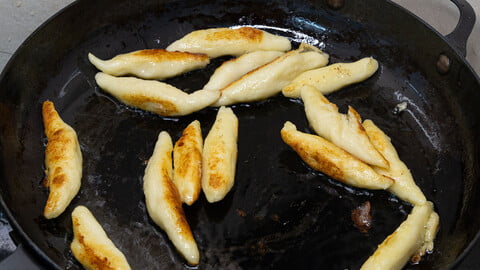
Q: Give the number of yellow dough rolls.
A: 15